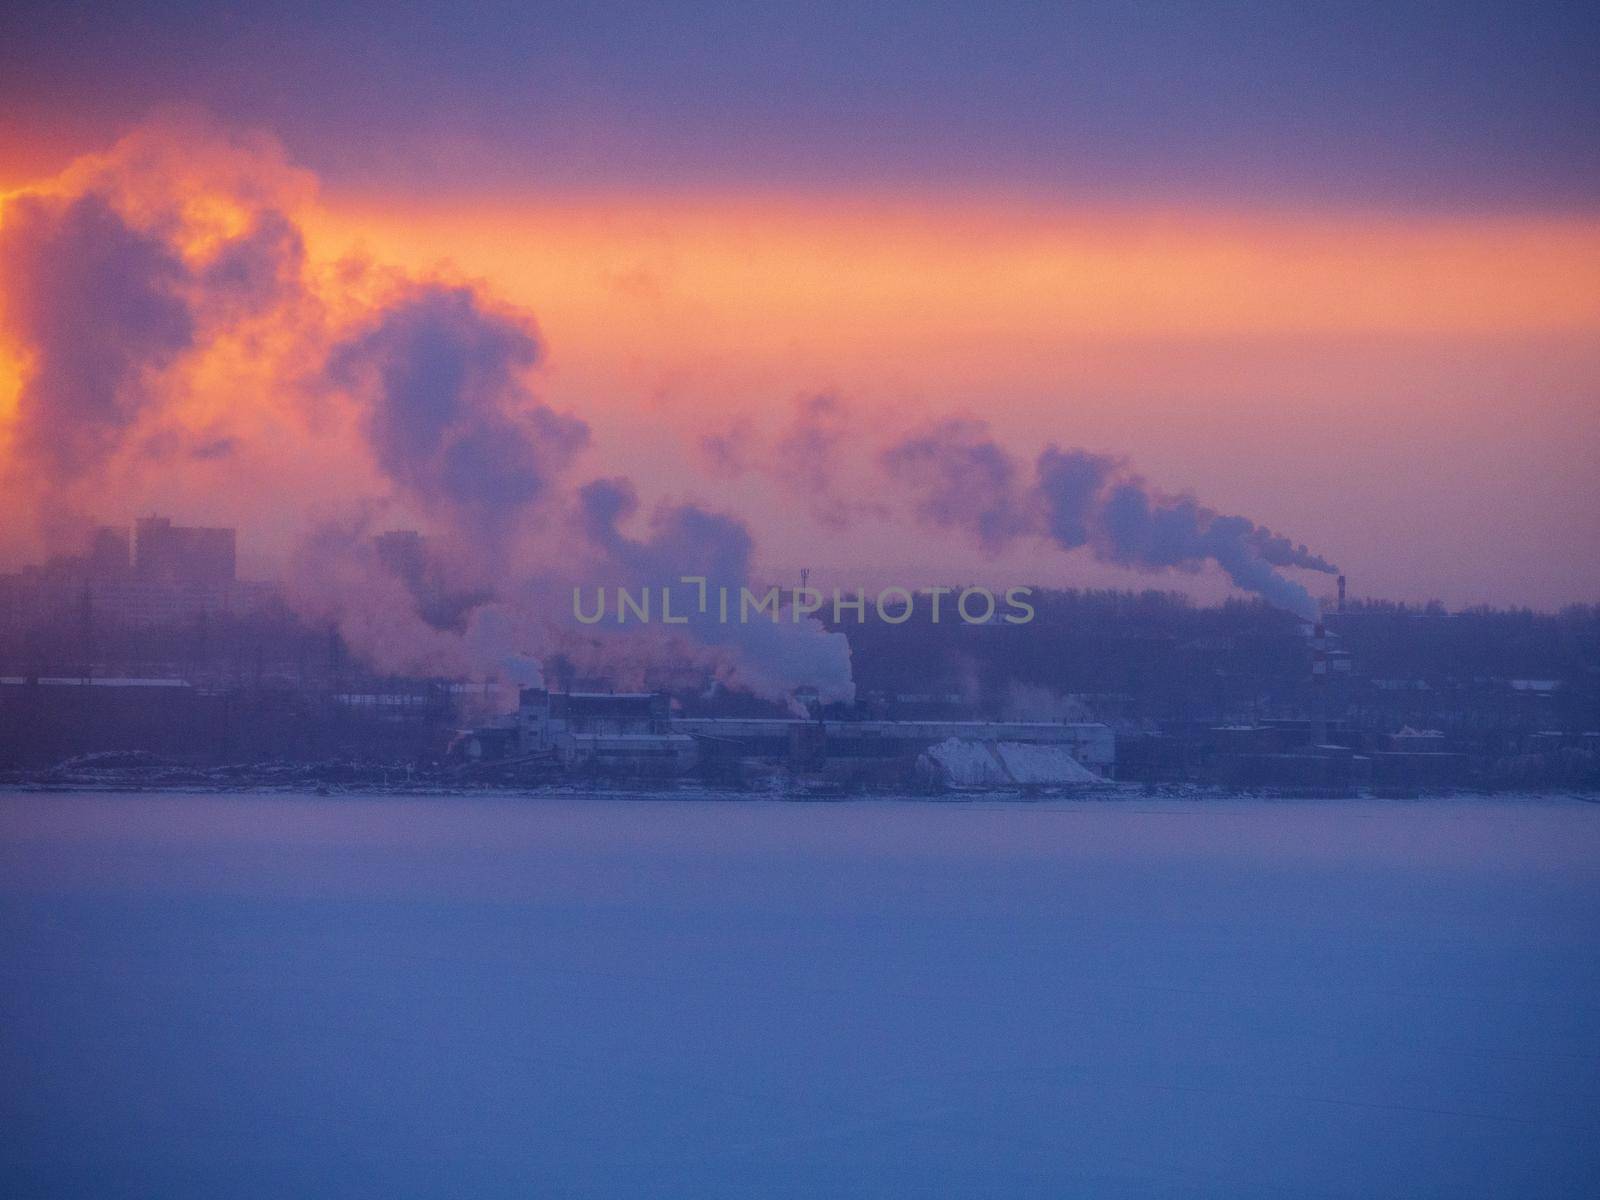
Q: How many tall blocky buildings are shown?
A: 3